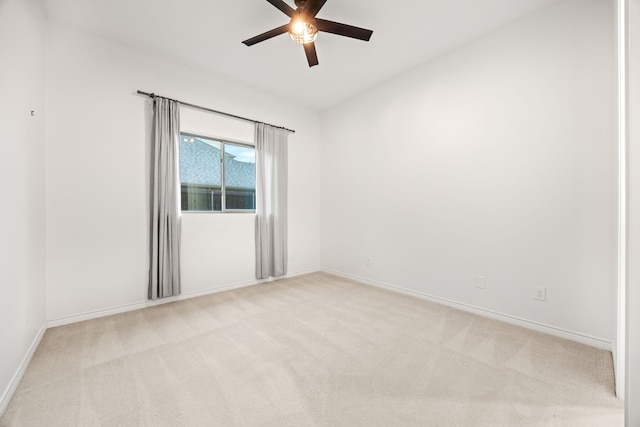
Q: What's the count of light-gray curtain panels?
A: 2